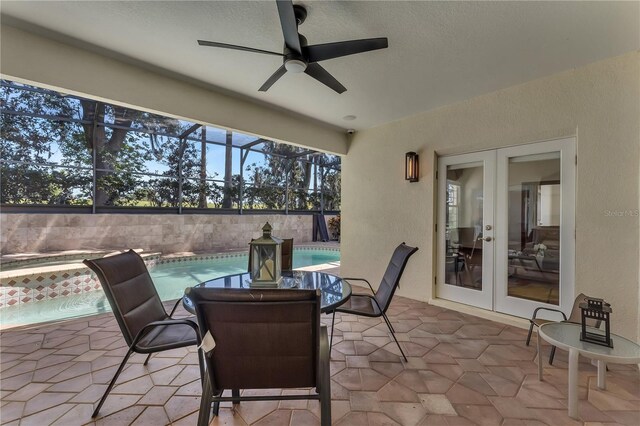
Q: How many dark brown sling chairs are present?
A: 4